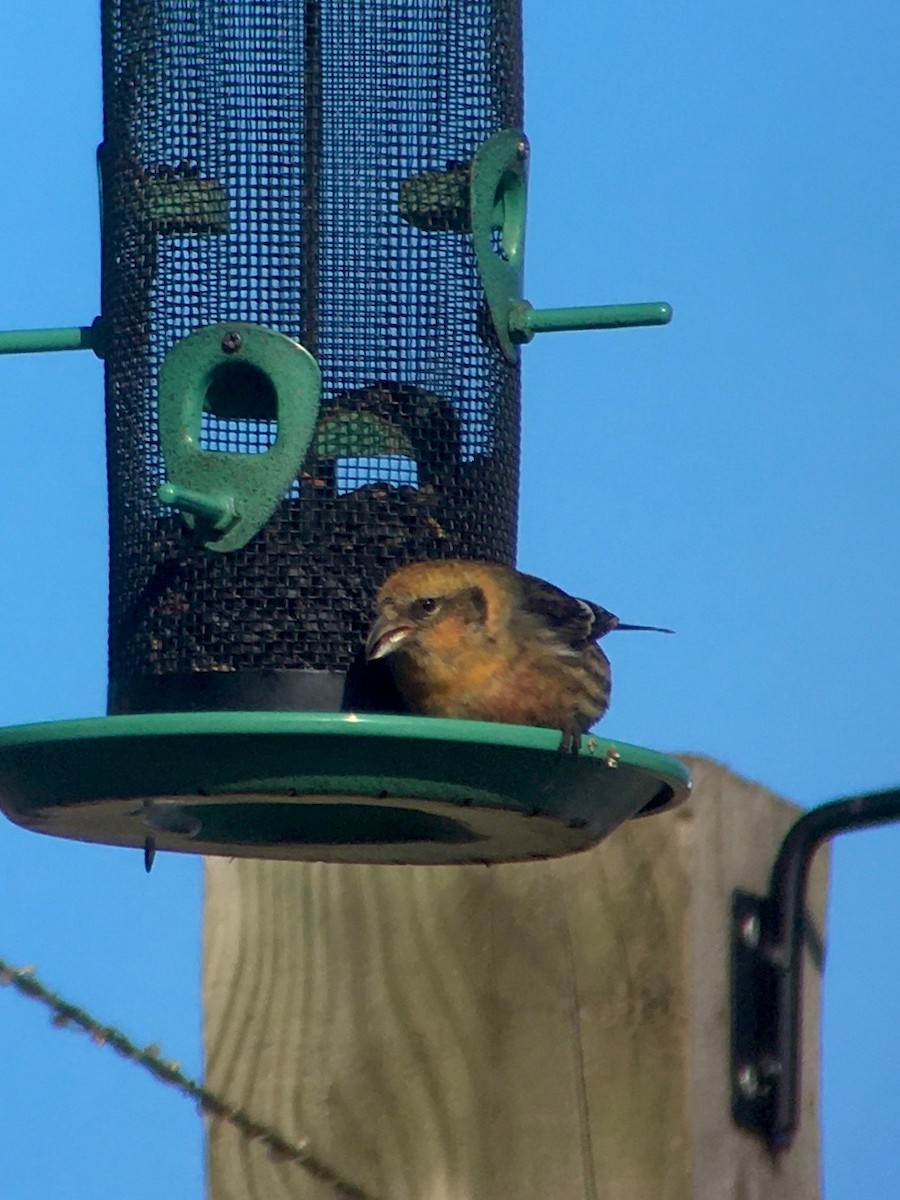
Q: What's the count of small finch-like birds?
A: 1